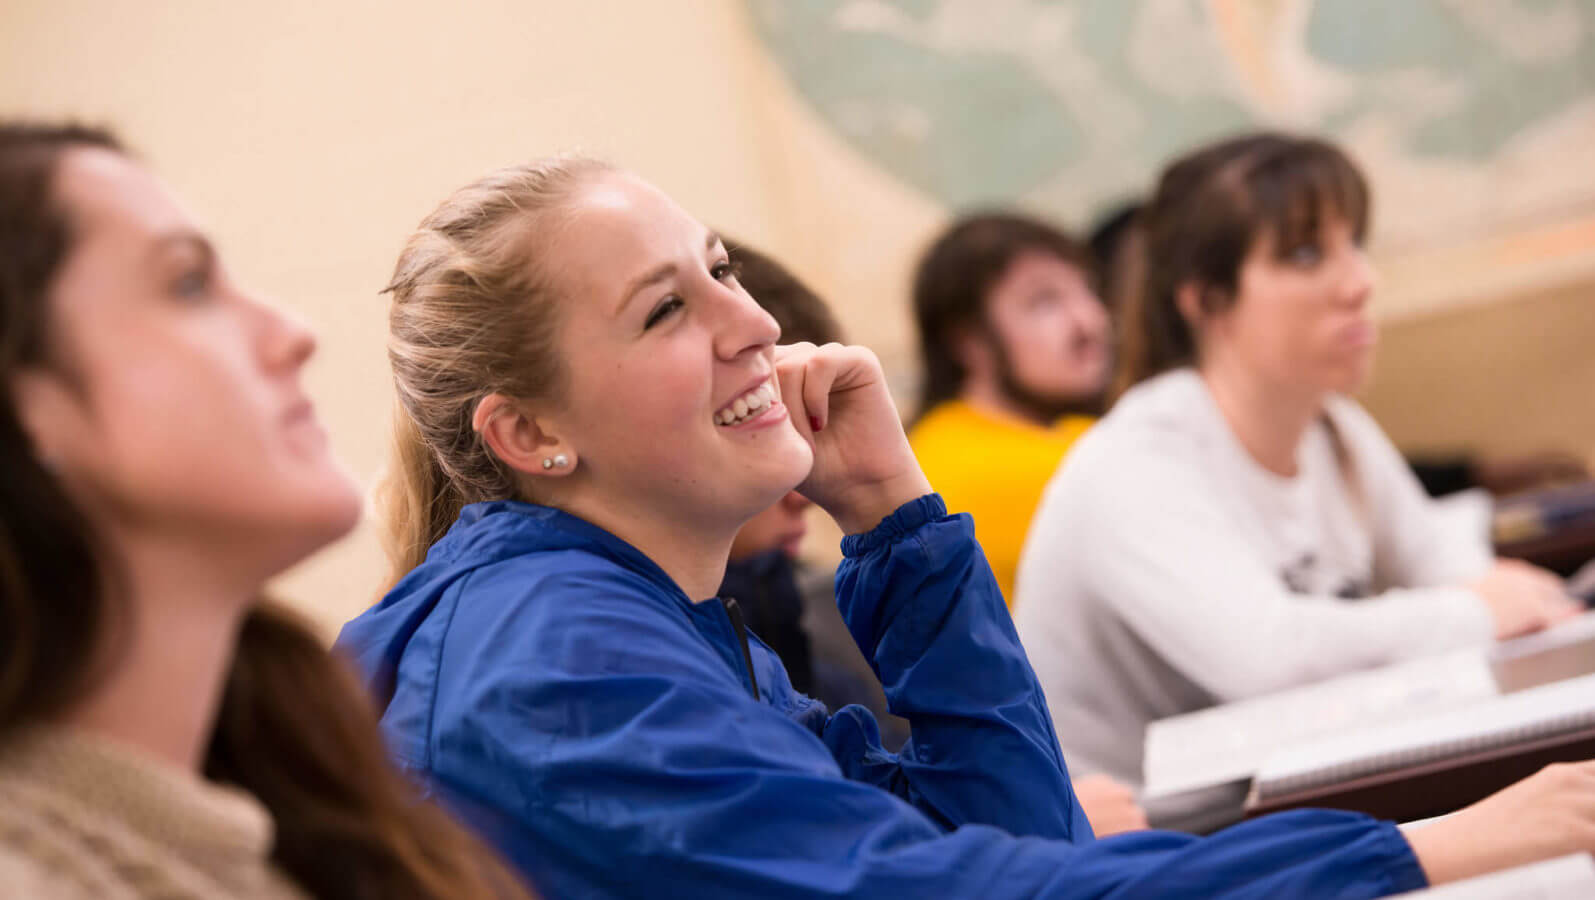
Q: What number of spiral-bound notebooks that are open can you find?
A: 1